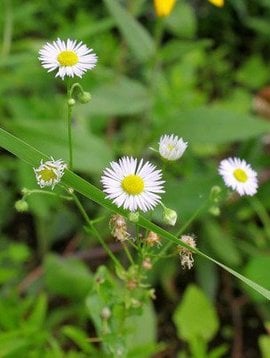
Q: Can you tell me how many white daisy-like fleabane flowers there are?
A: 5